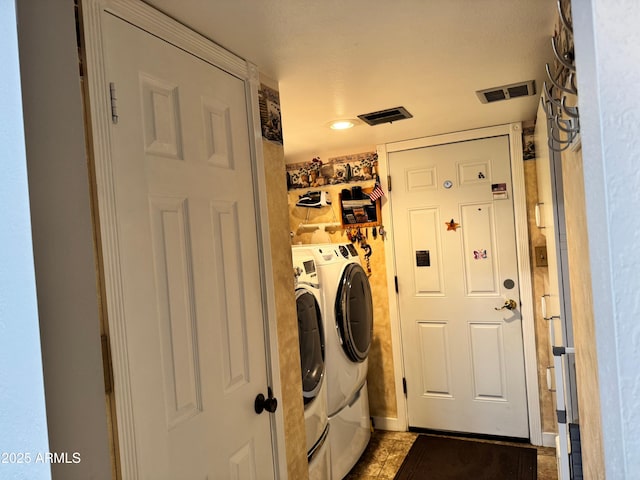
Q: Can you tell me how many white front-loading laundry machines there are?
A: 2